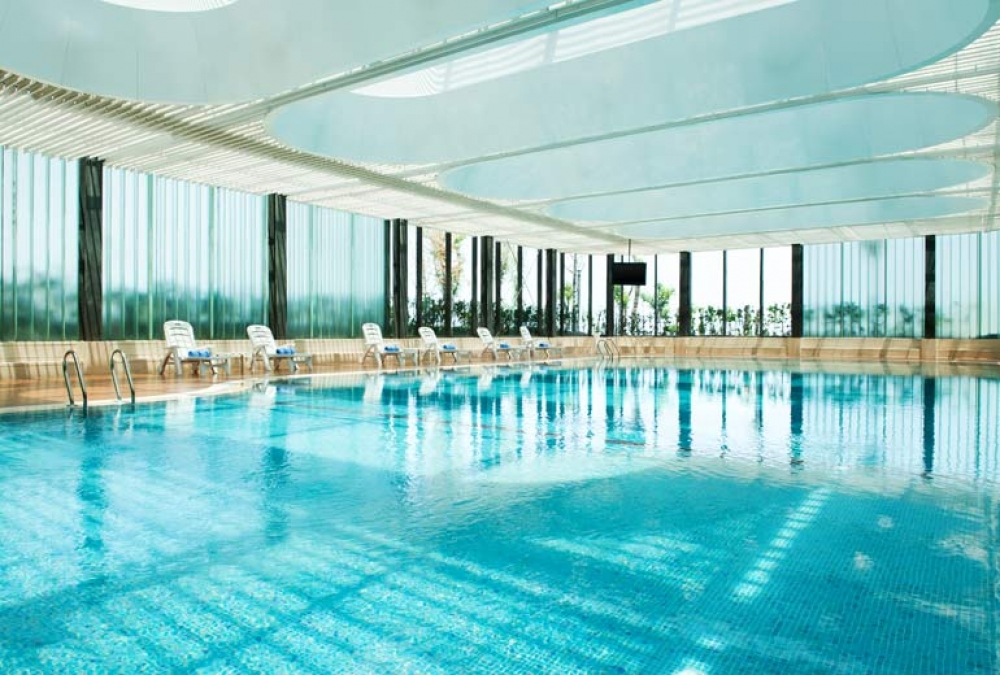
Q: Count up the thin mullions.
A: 13